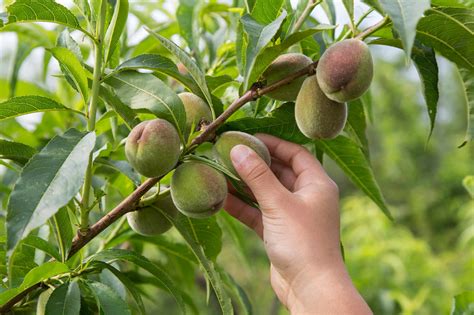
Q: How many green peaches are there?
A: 8